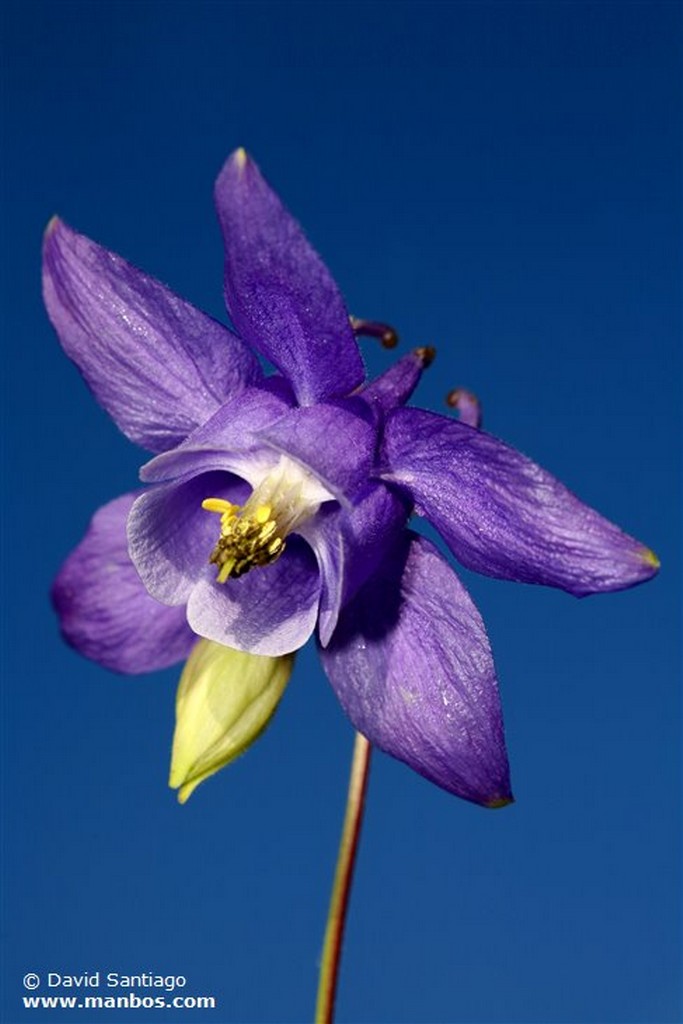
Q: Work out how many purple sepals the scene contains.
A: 5